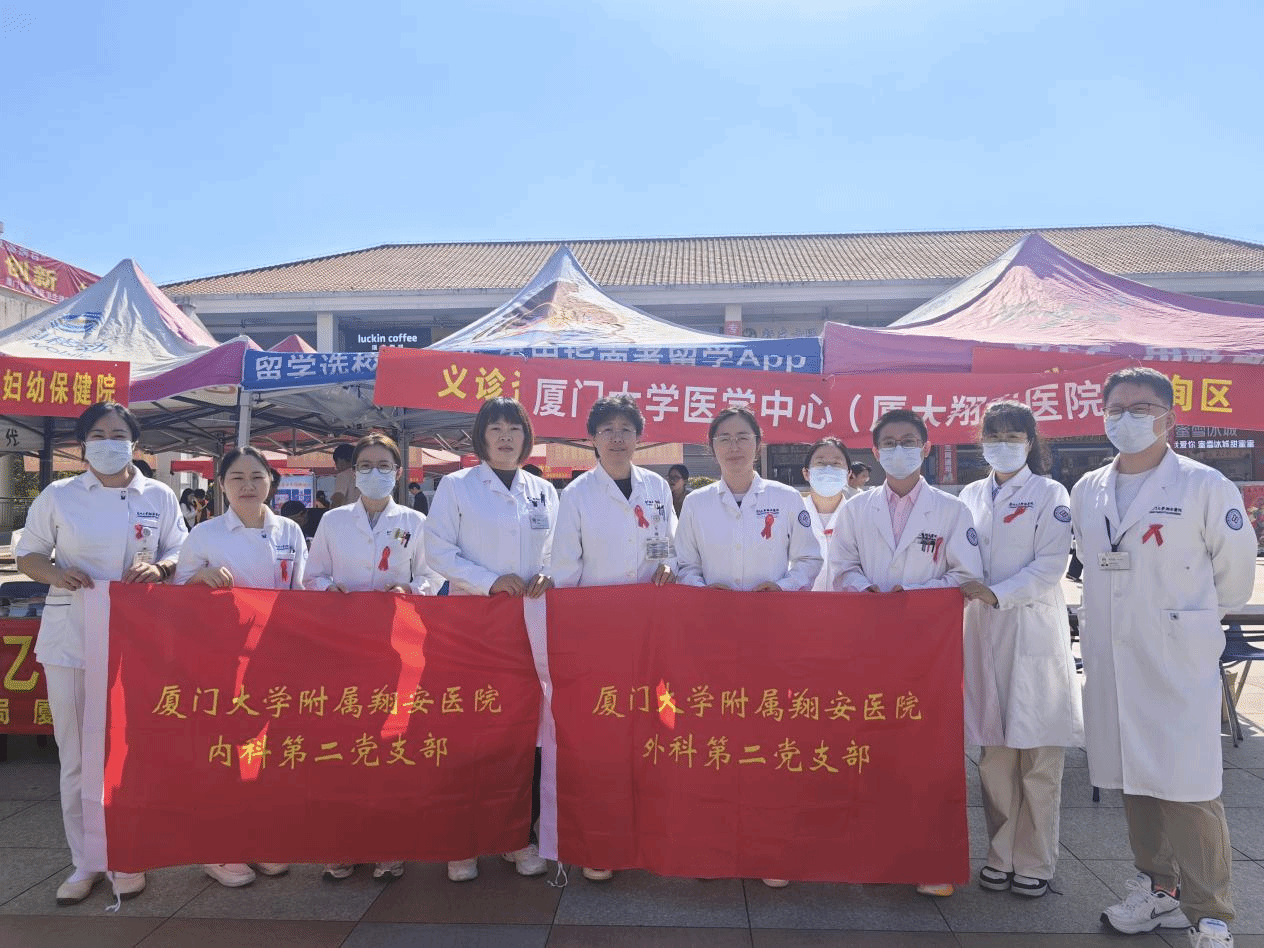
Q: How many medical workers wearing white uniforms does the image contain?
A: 10